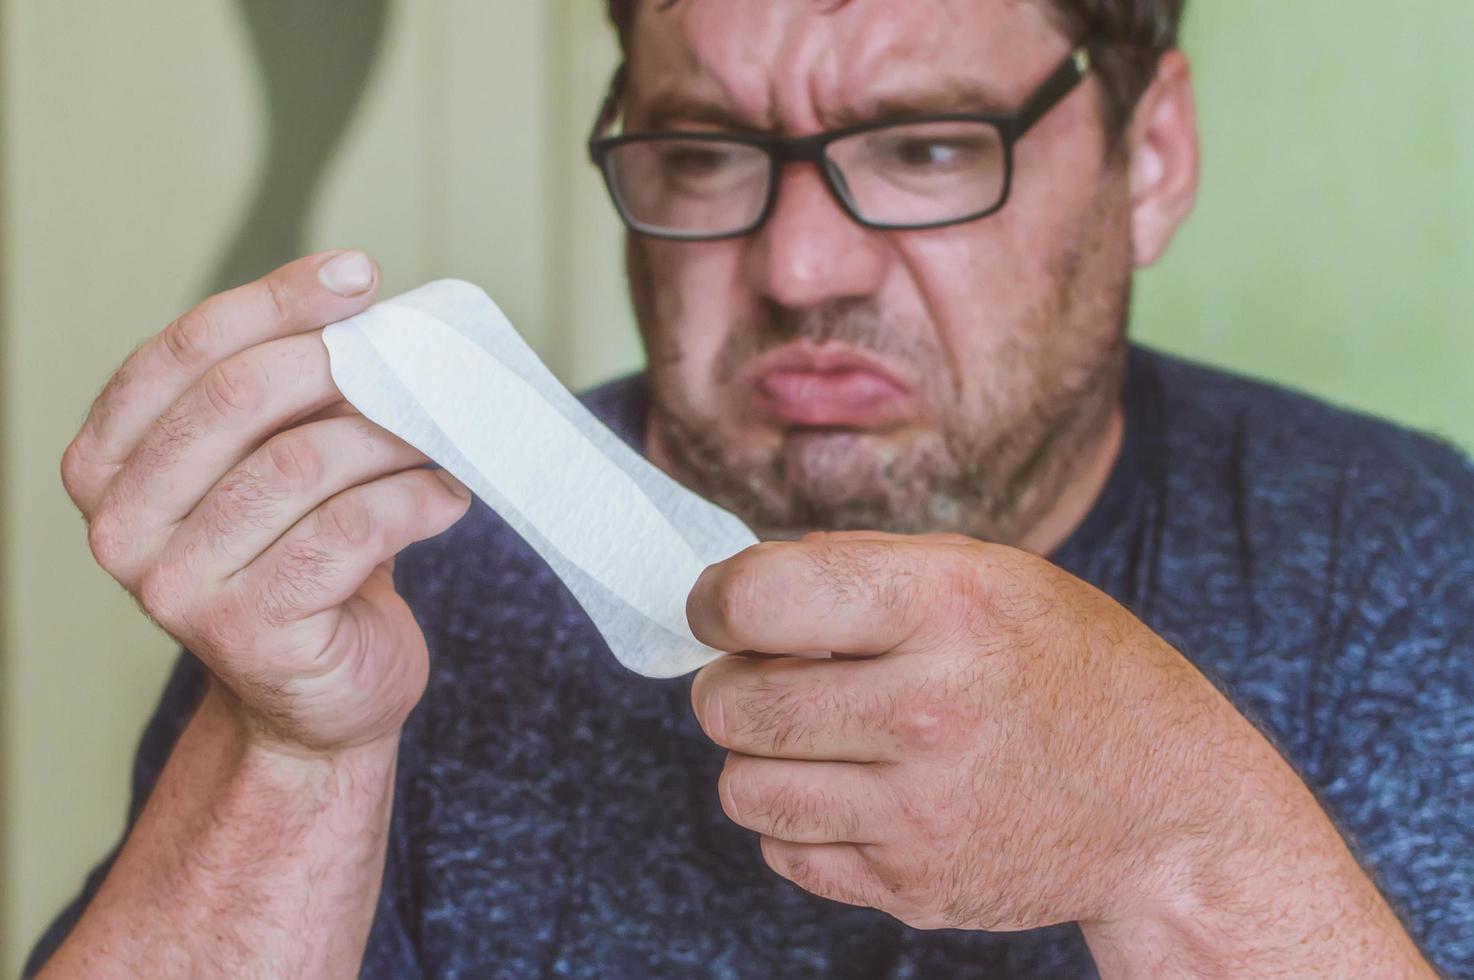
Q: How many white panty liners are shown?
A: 1